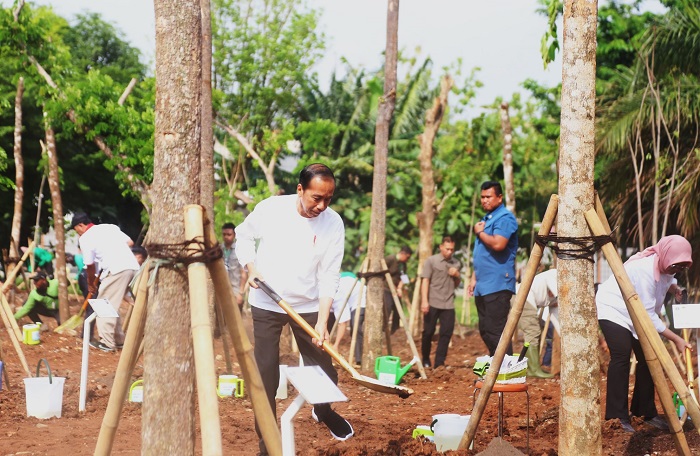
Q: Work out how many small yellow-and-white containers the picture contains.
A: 4